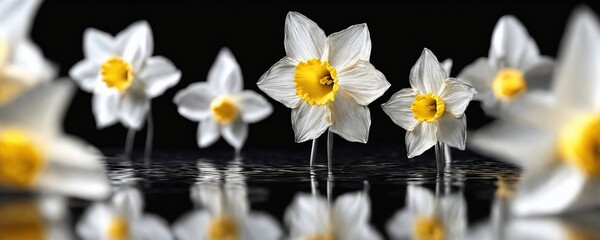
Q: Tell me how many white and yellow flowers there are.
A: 8